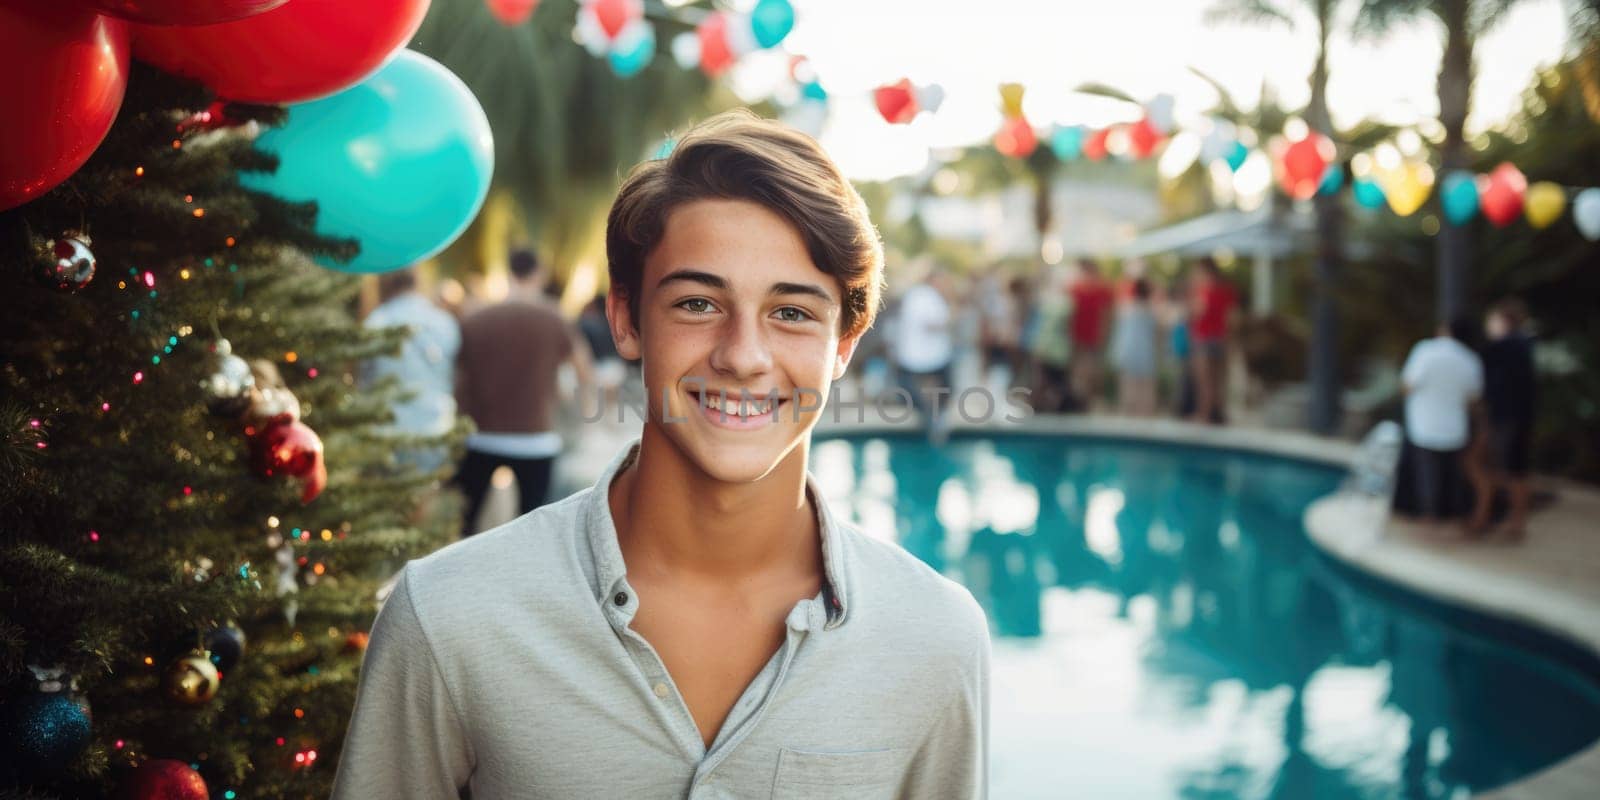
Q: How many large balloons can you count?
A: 4